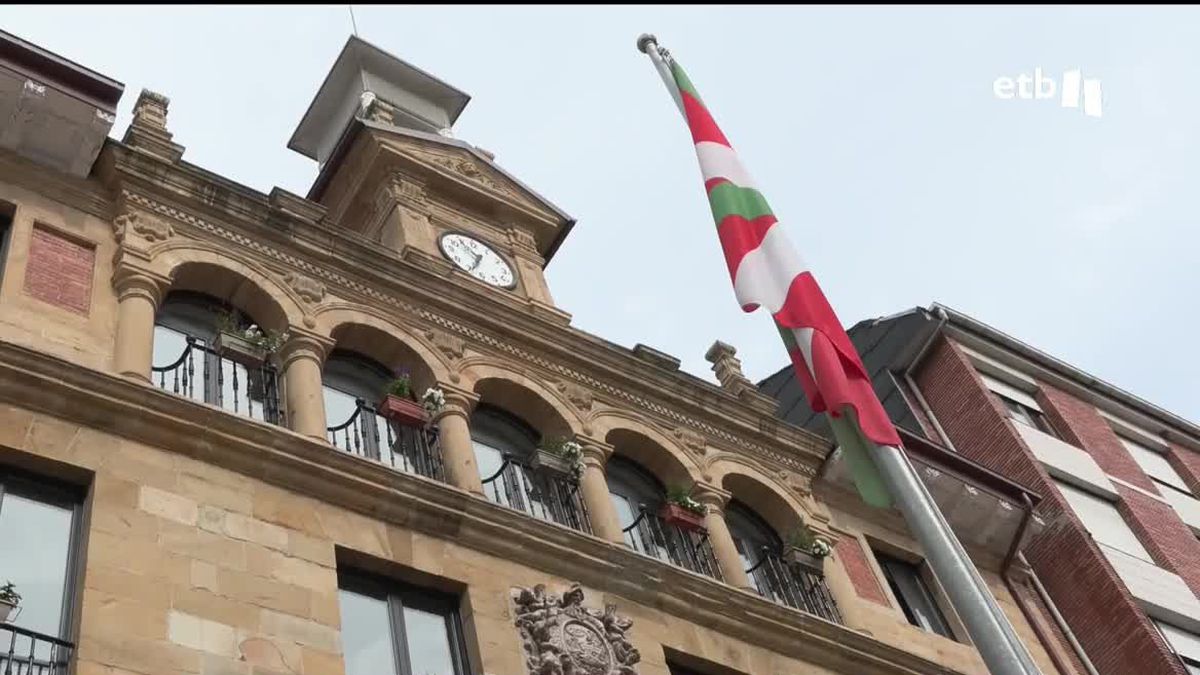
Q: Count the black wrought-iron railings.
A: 6